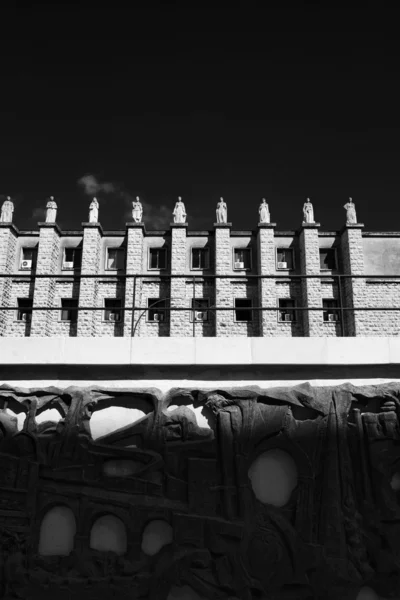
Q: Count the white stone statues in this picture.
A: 9